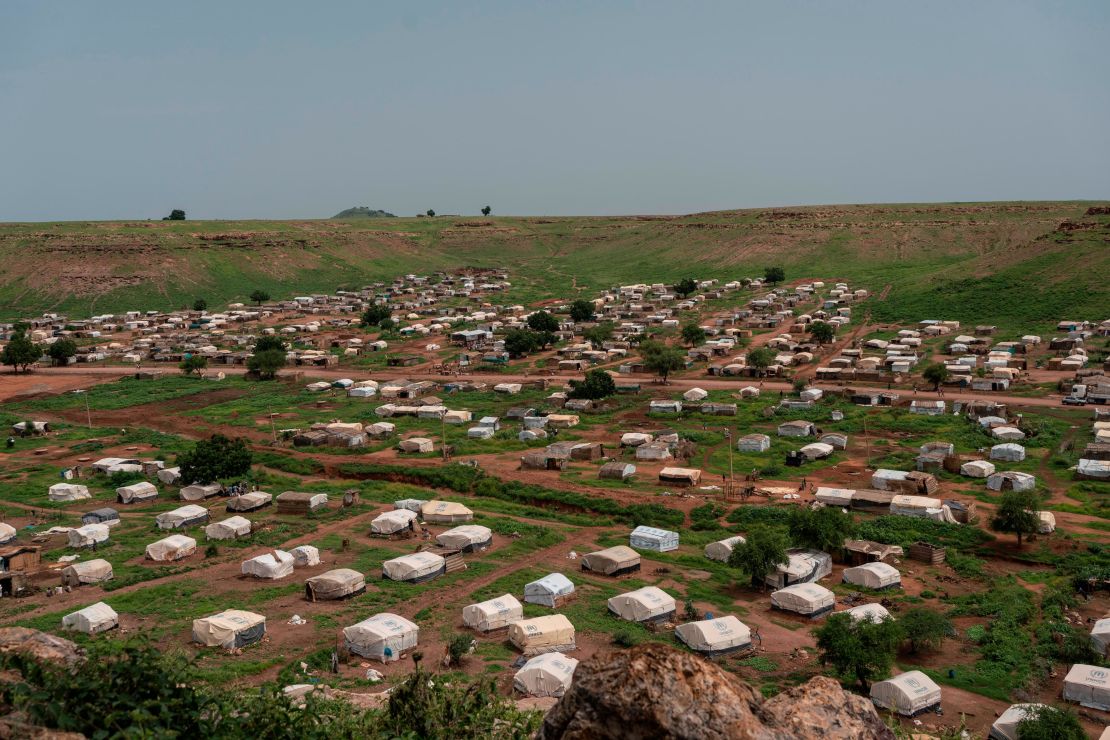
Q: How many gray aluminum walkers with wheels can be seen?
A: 0